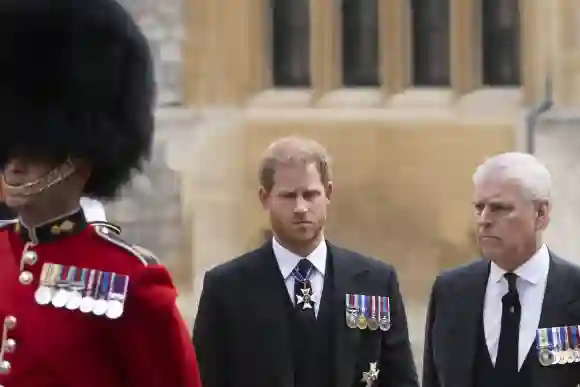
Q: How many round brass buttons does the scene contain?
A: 5